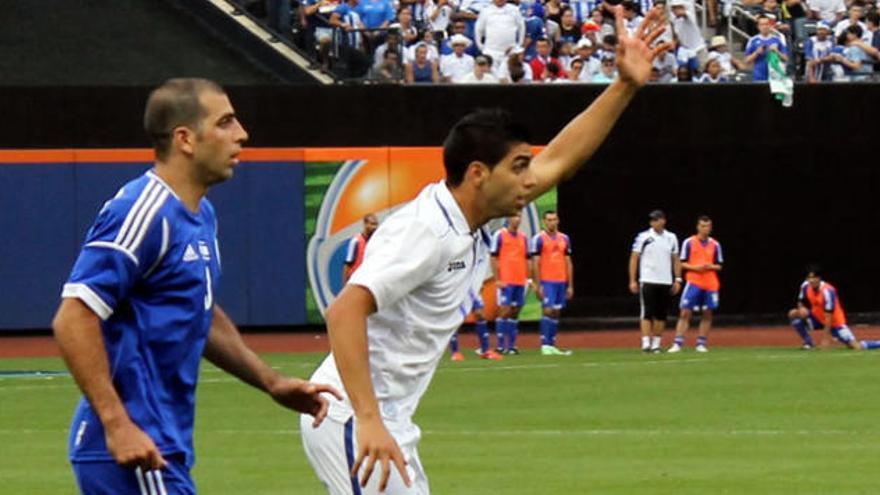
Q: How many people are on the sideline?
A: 7